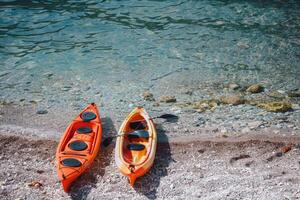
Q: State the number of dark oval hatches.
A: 4